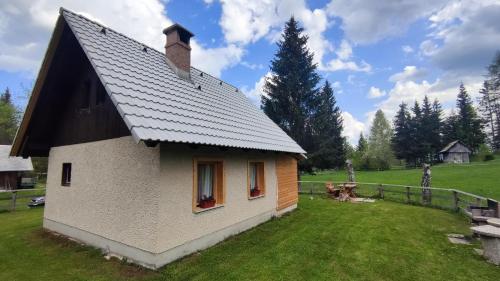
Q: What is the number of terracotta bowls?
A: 2